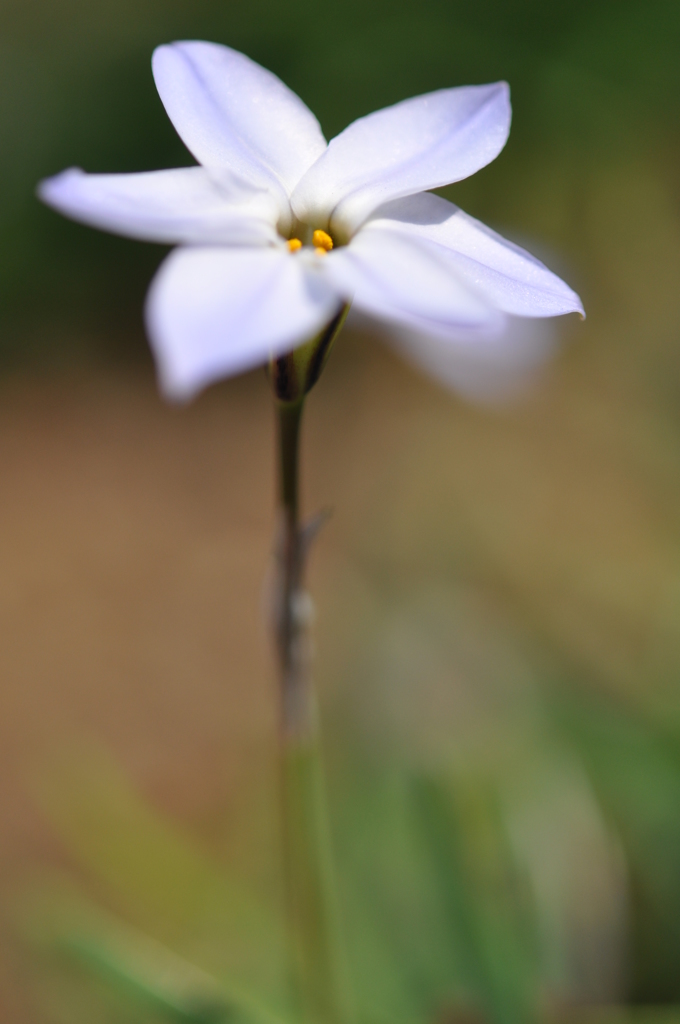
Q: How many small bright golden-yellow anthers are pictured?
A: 3